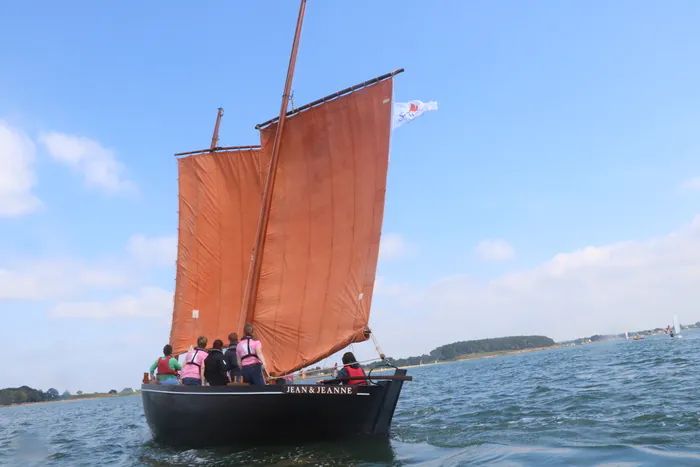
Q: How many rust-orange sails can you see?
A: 2